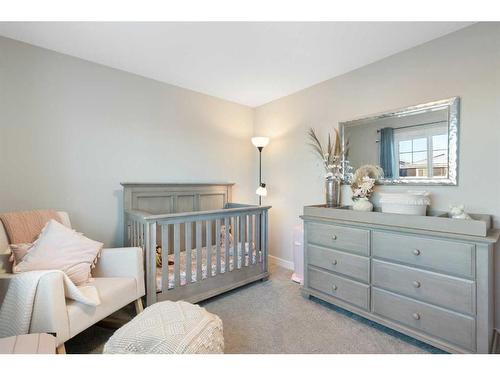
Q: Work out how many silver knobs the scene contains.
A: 6